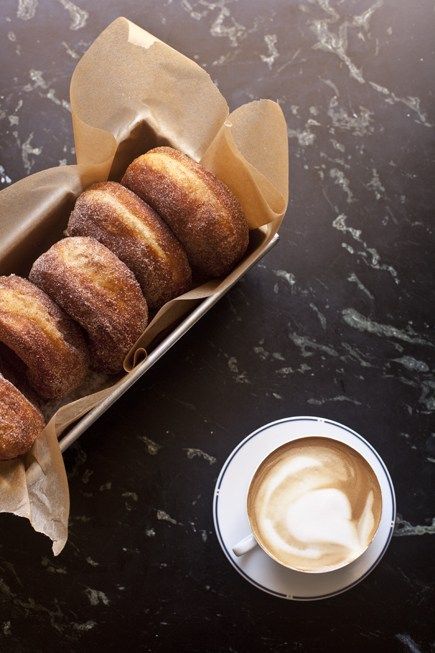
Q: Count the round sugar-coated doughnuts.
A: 5